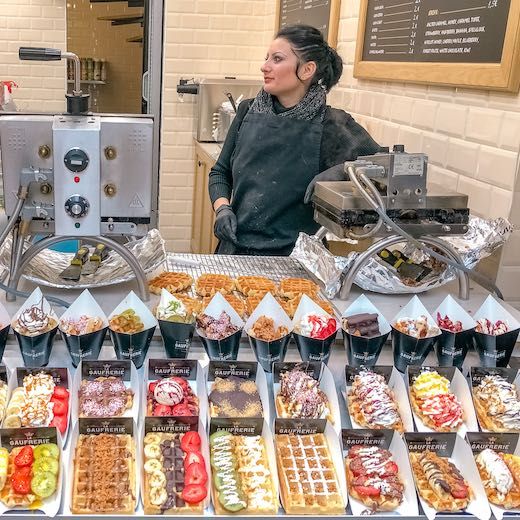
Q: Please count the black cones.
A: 12